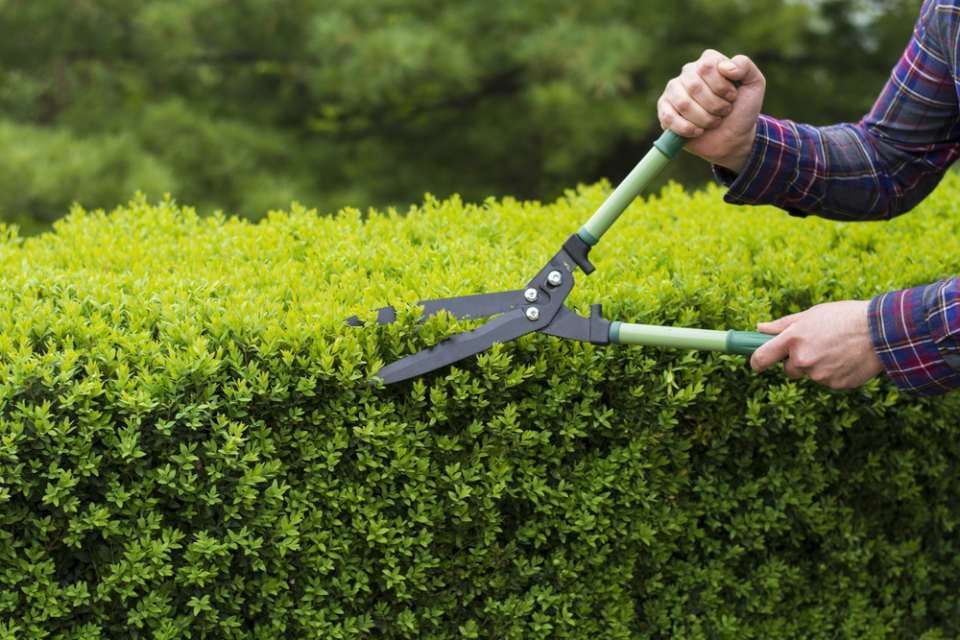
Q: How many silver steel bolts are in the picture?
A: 3